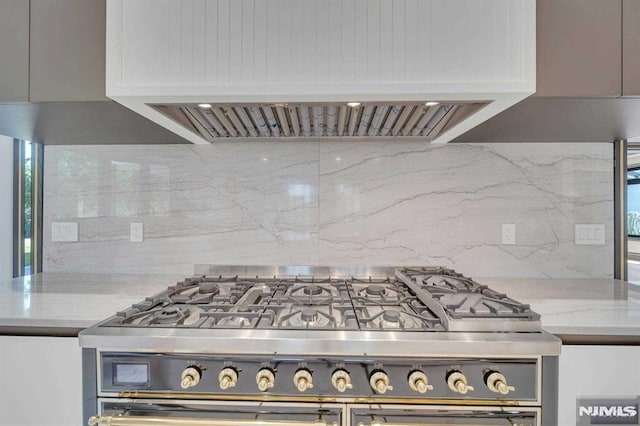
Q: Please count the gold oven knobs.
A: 9